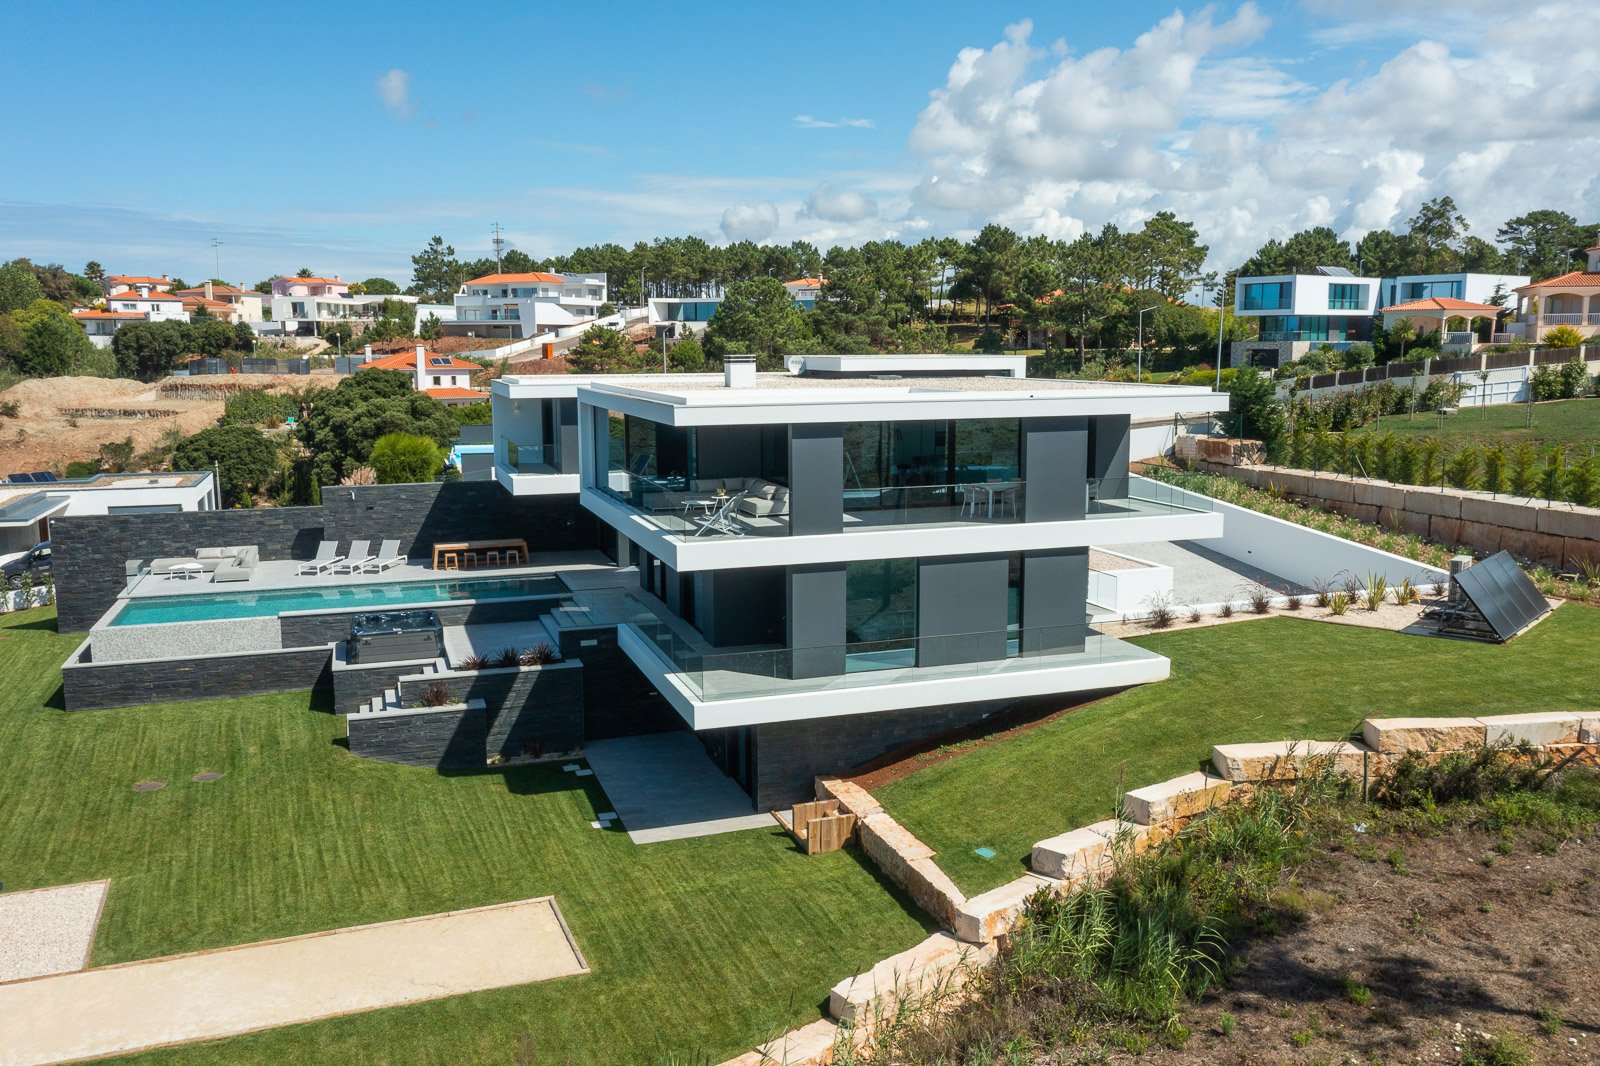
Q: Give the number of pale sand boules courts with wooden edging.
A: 1